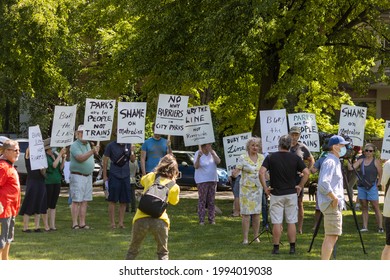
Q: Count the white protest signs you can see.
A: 11